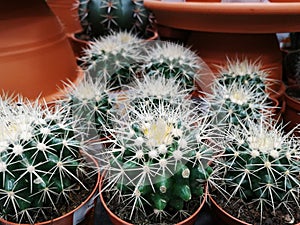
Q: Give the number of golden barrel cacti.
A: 9